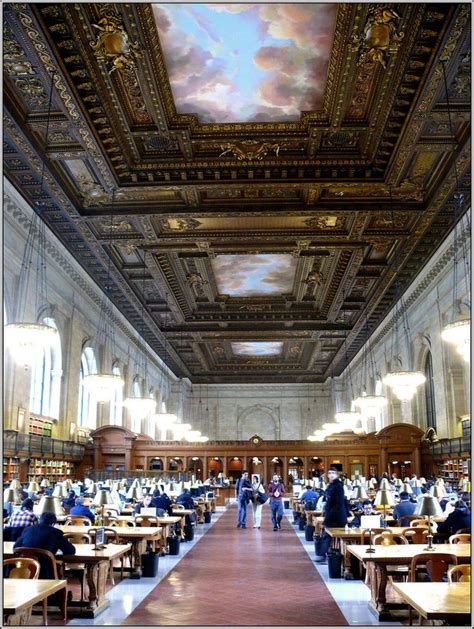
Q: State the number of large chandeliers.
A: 14